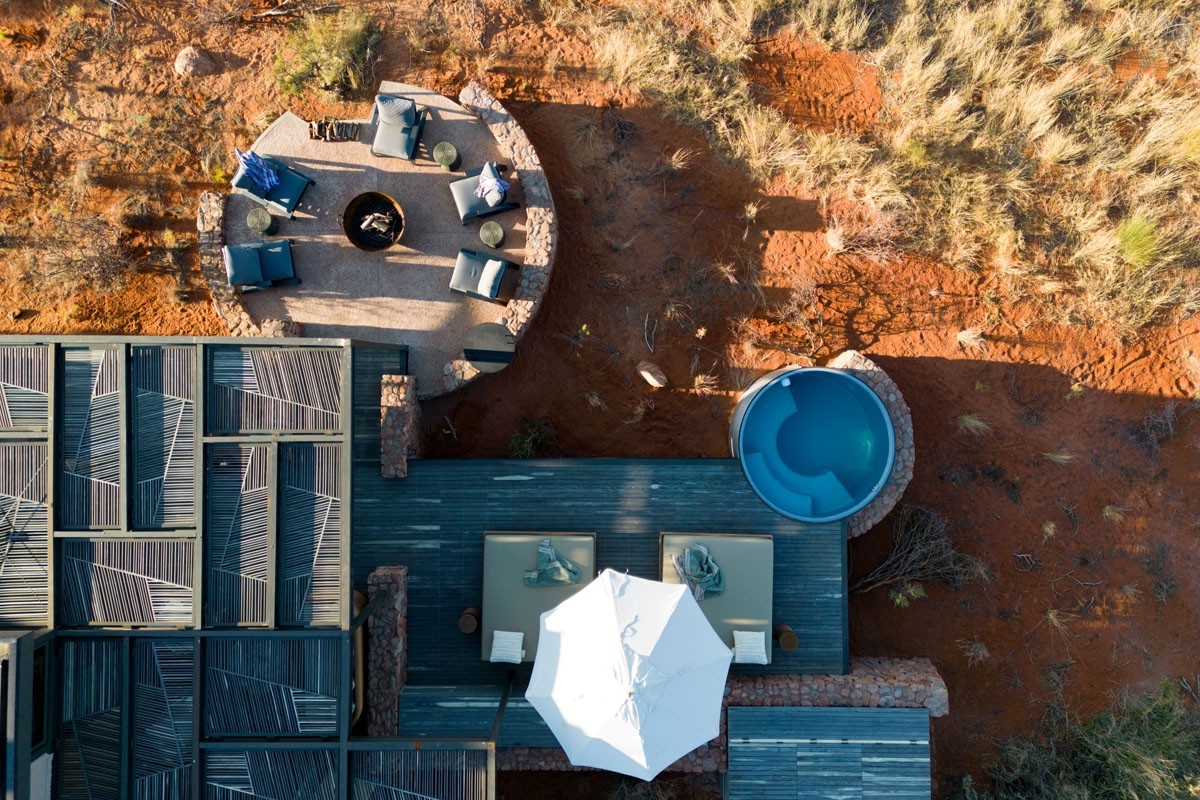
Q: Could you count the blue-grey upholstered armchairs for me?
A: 5